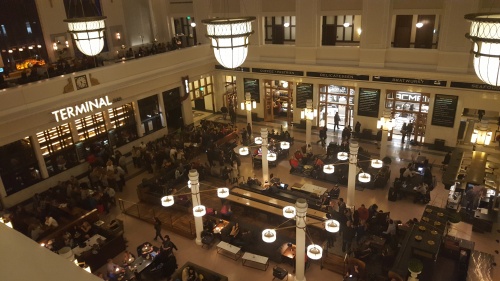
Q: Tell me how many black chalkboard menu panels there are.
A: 4